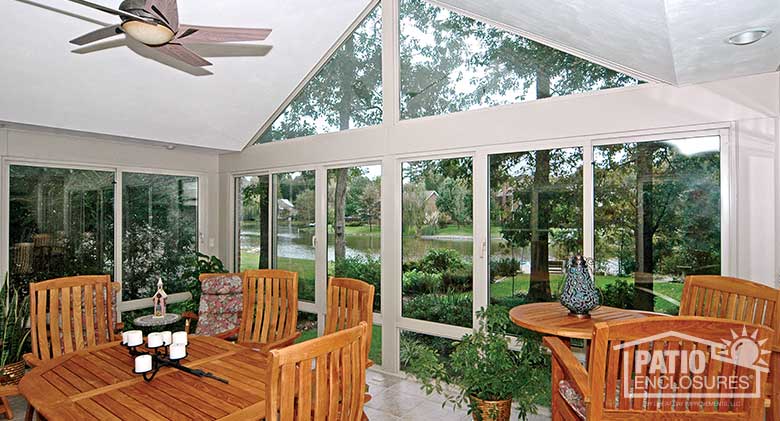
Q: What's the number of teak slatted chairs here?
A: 6